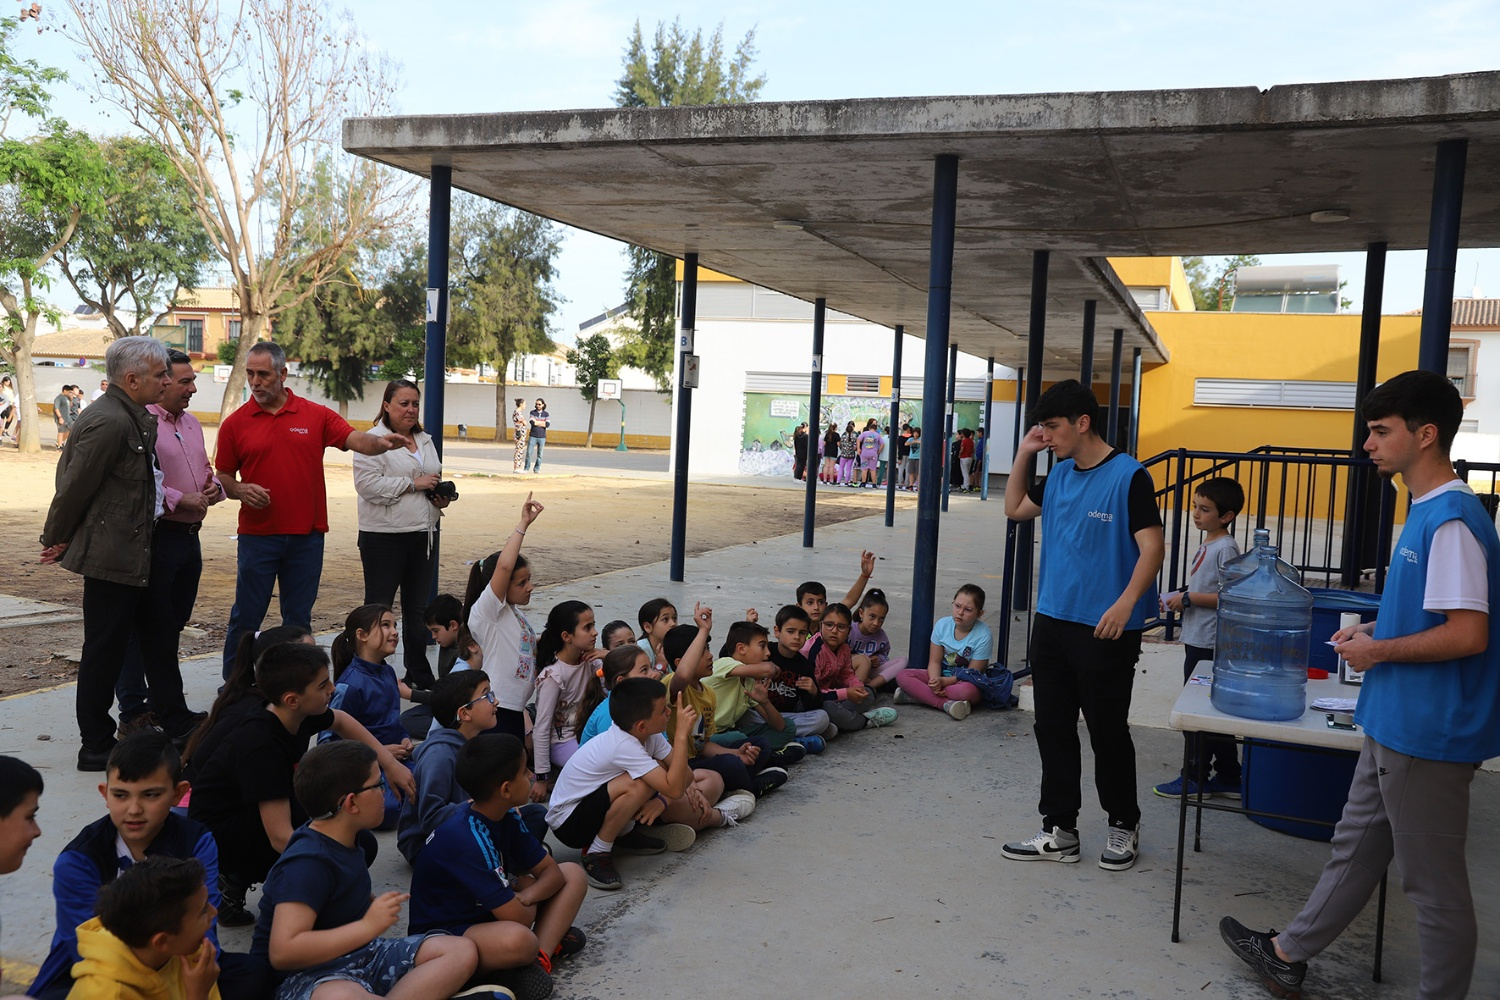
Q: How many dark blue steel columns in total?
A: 14